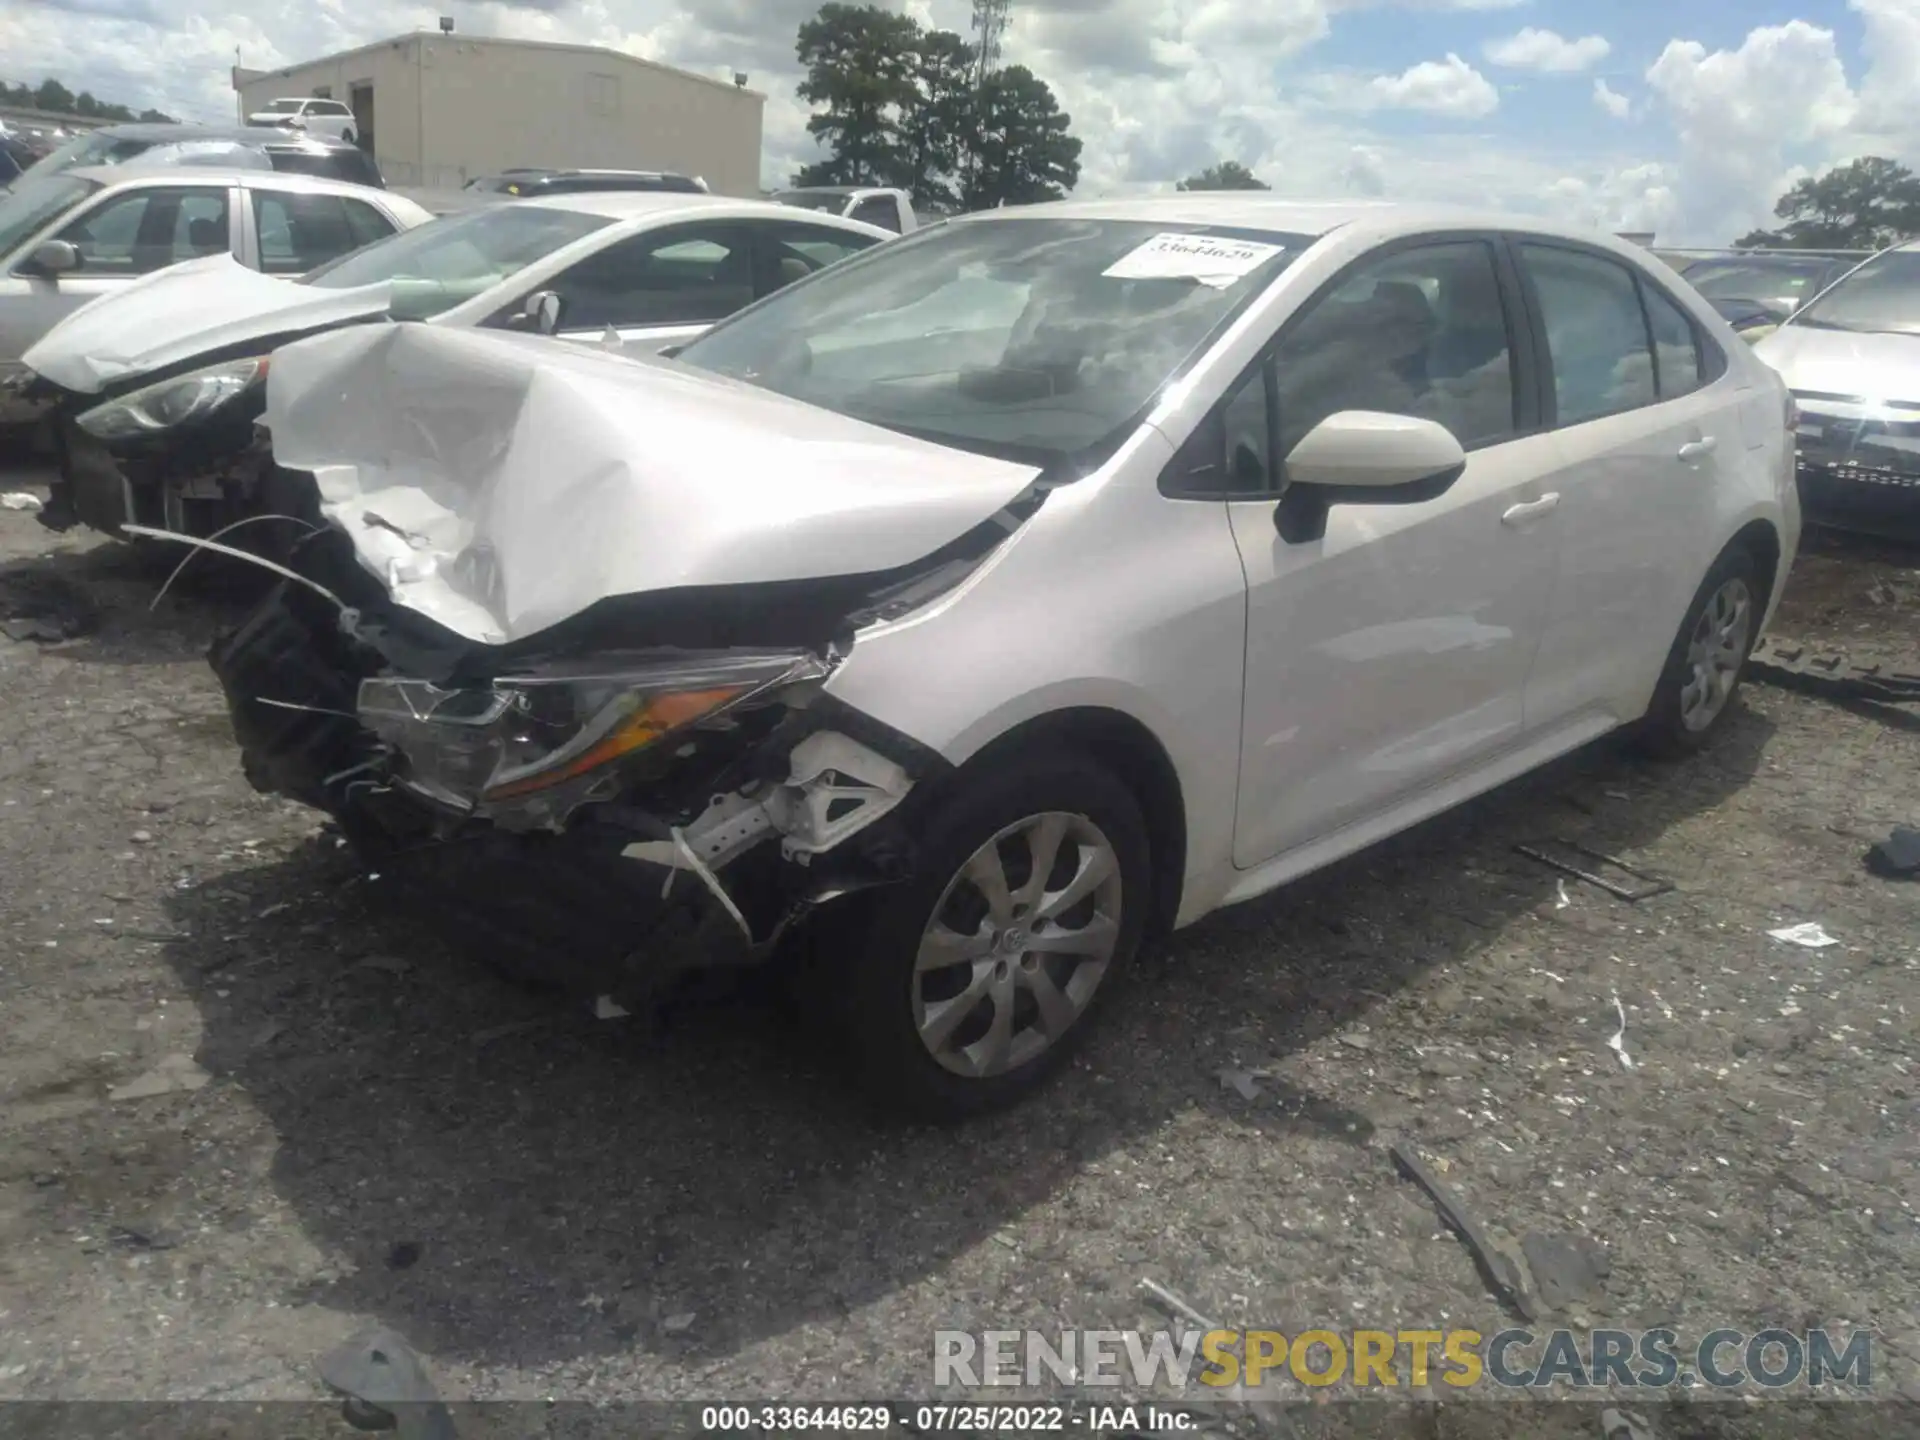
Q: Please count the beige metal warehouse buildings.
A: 1